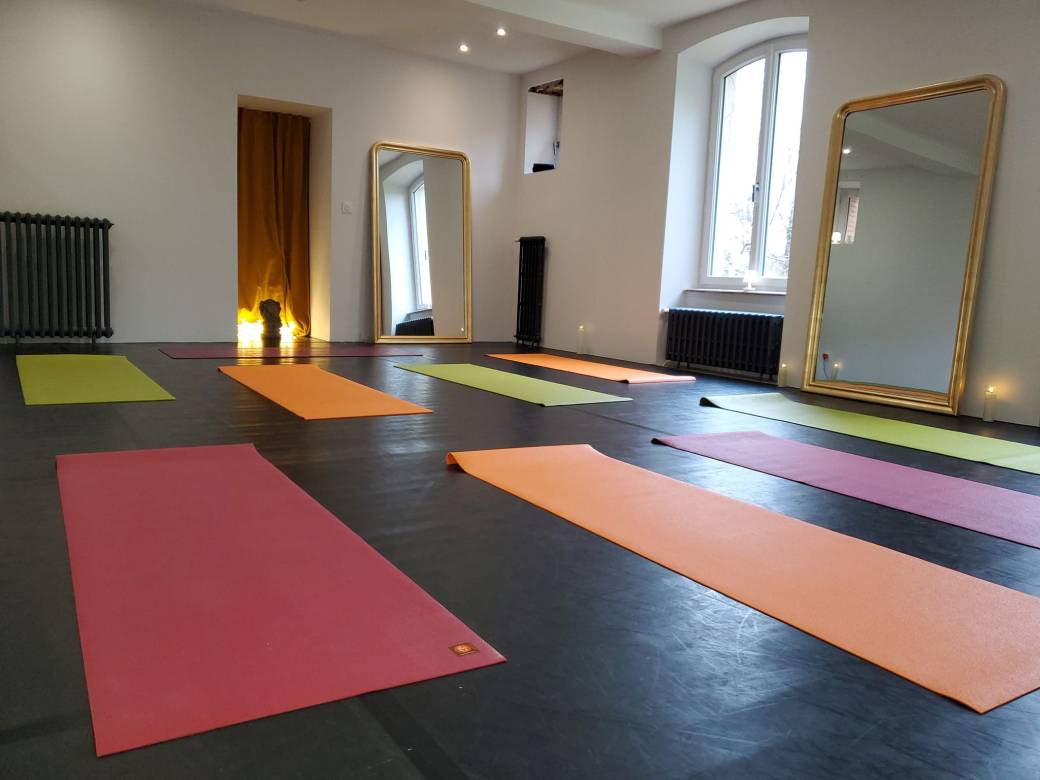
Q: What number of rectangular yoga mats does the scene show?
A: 9